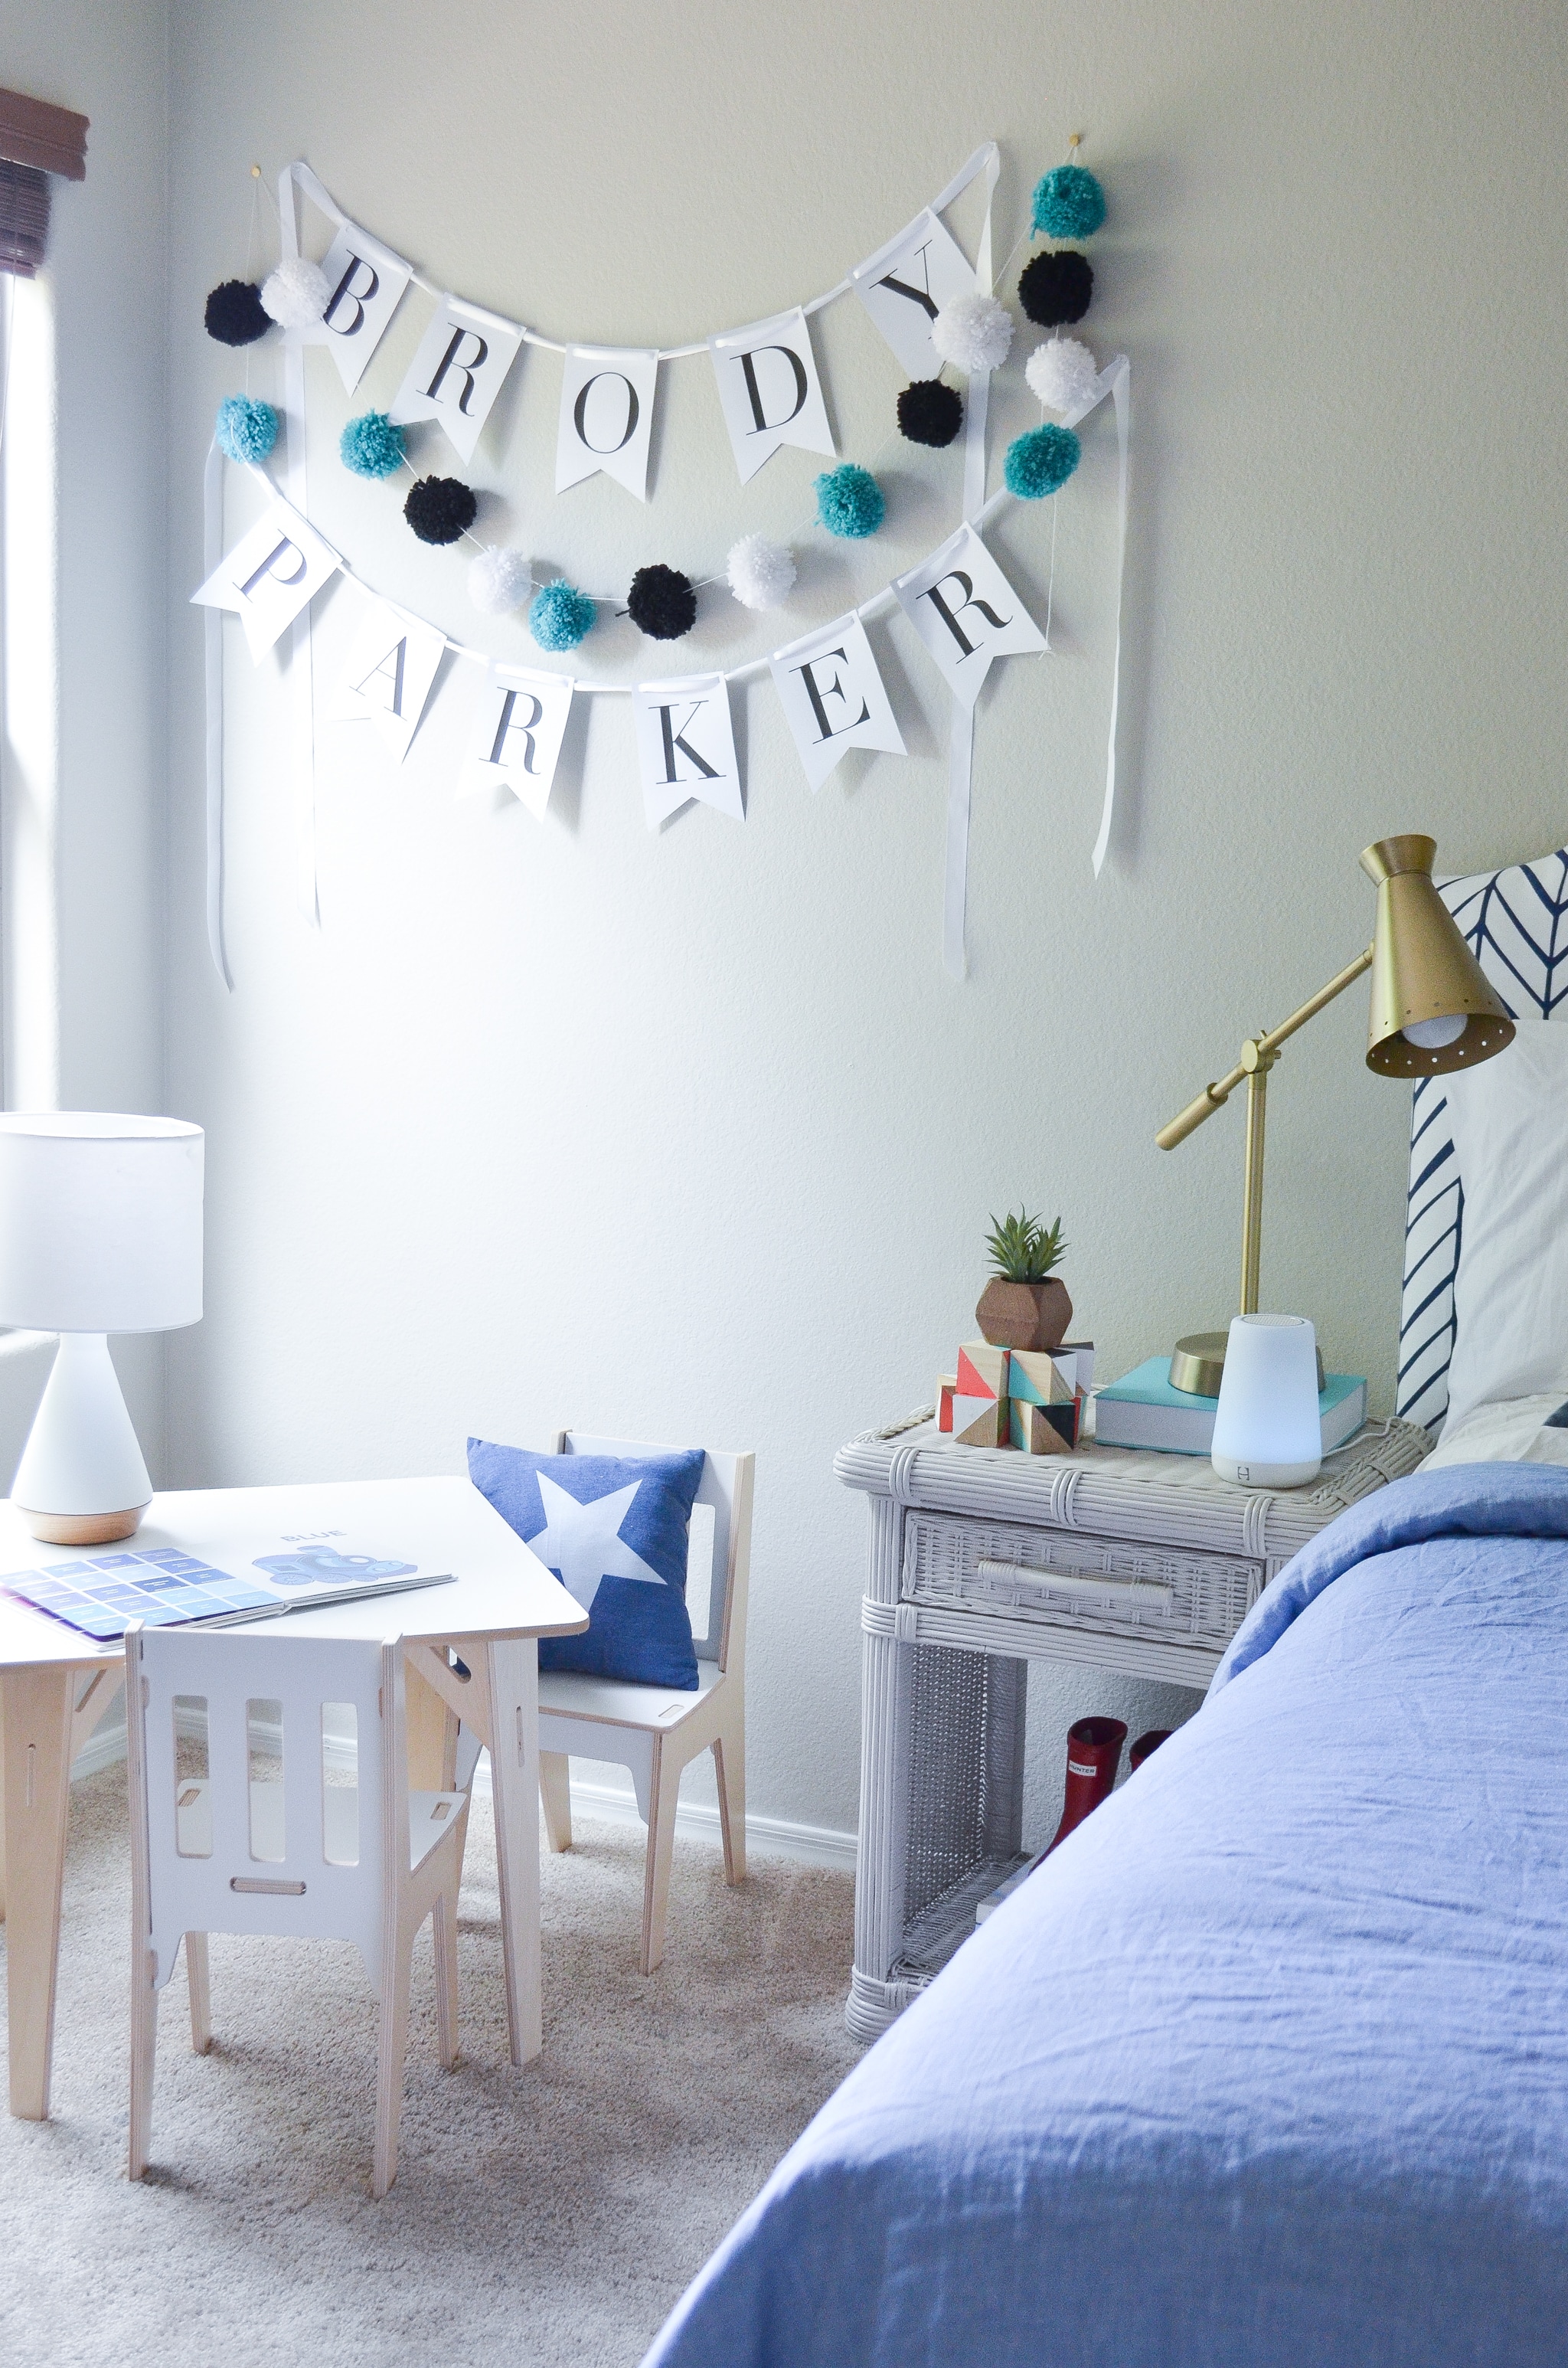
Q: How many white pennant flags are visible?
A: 11